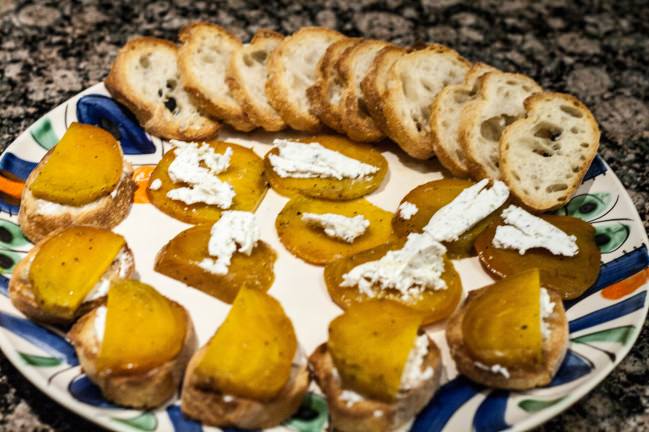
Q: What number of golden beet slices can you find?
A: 13